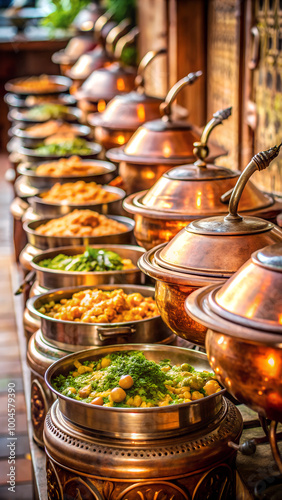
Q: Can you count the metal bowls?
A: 11